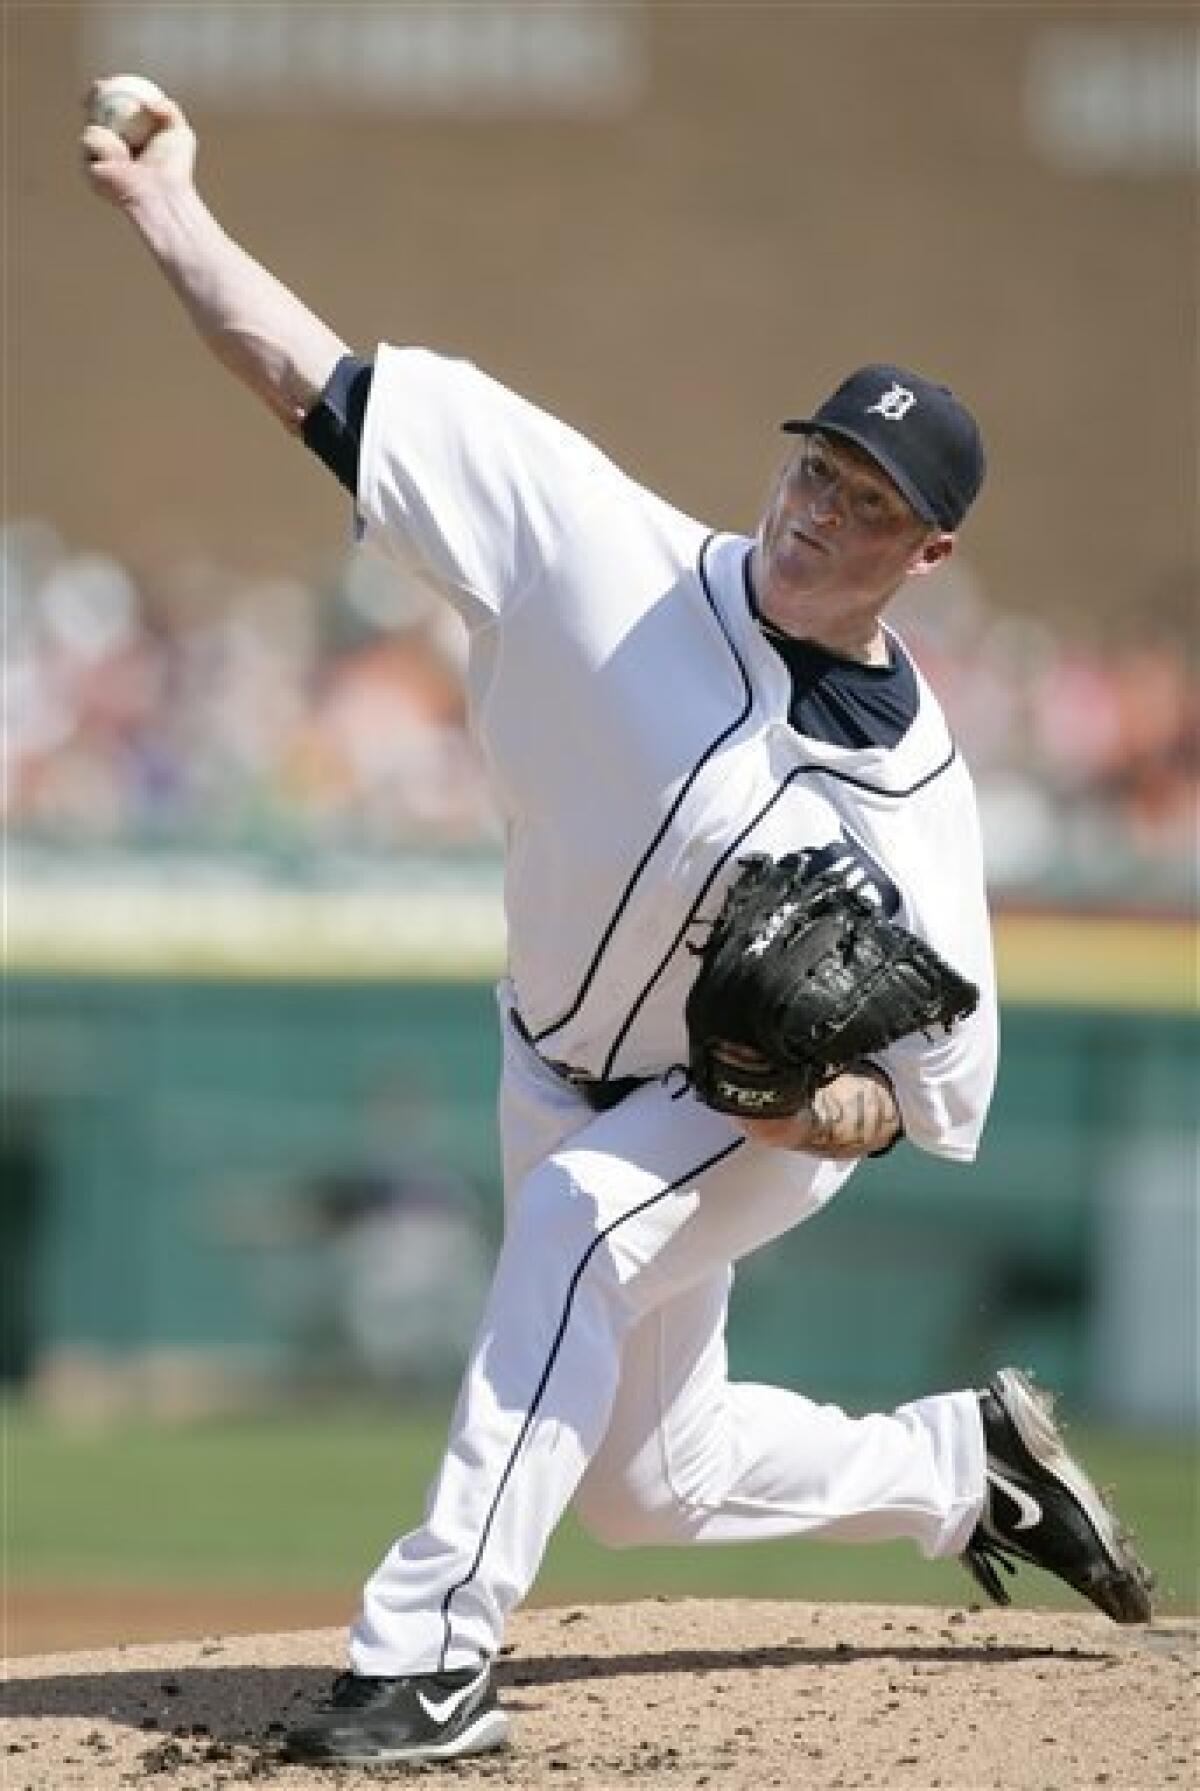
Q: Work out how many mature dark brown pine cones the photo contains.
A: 0